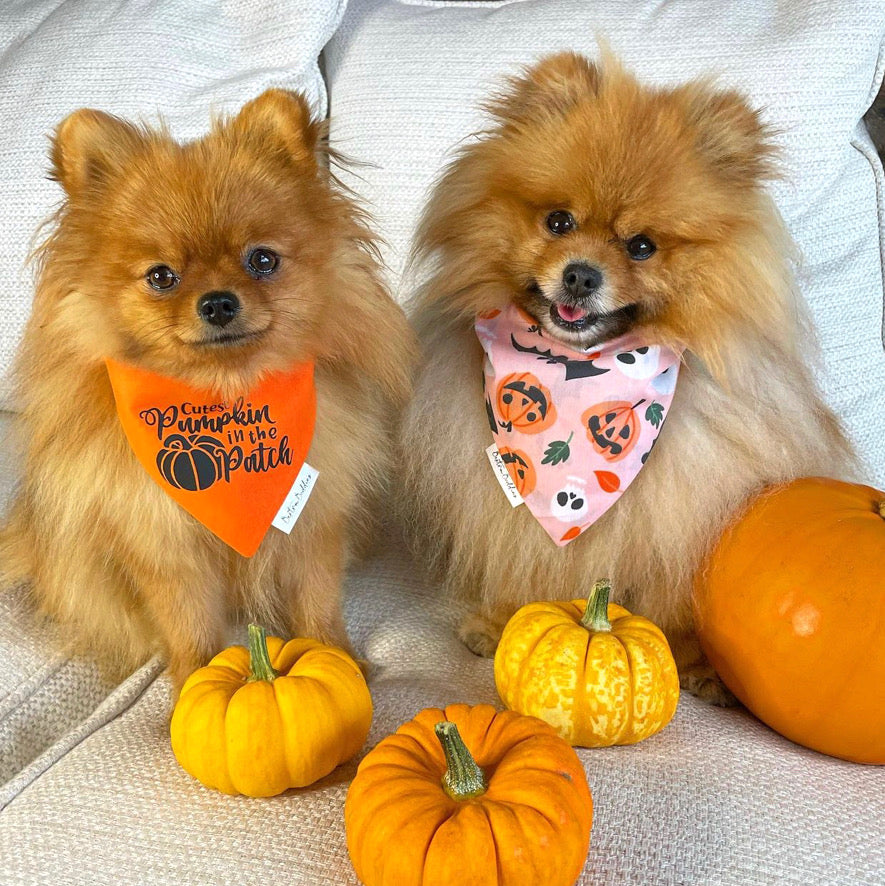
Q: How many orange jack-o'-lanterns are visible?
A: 3